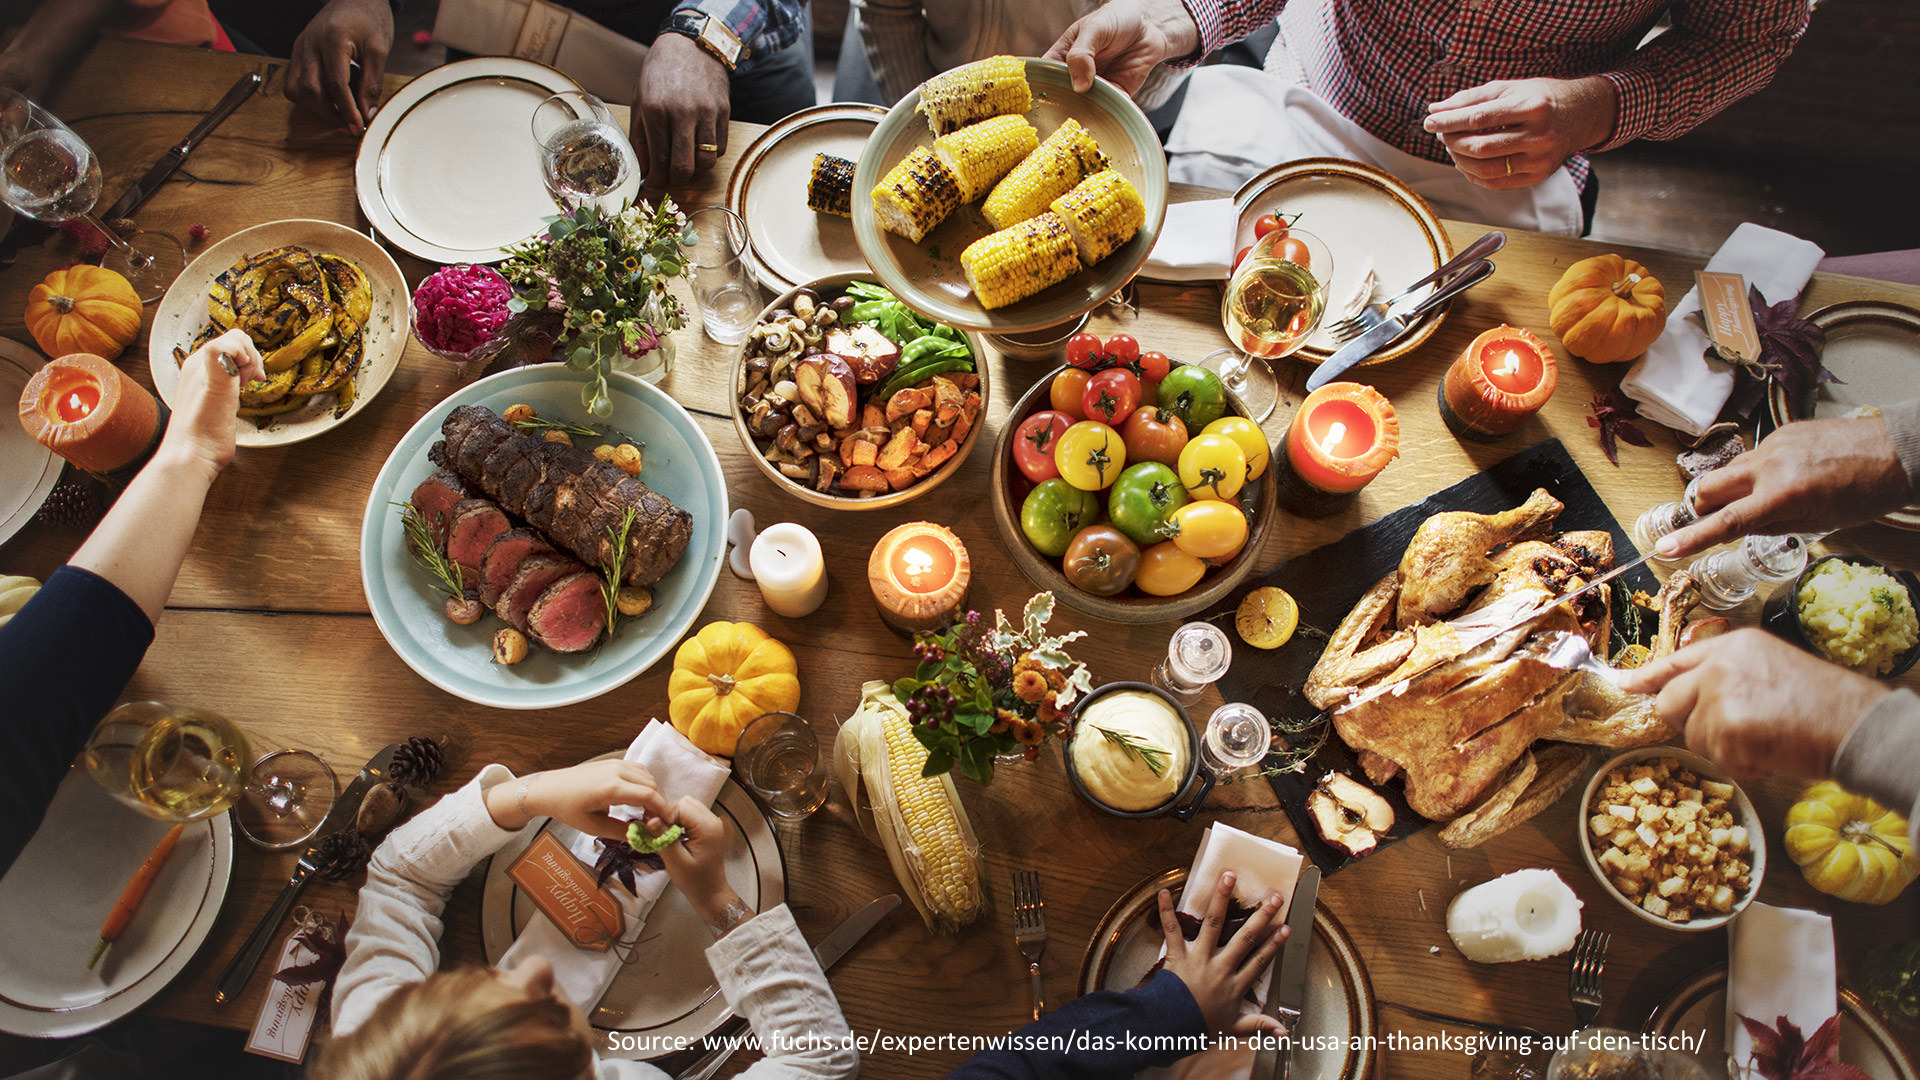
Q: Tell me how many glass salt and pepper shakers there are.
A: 4